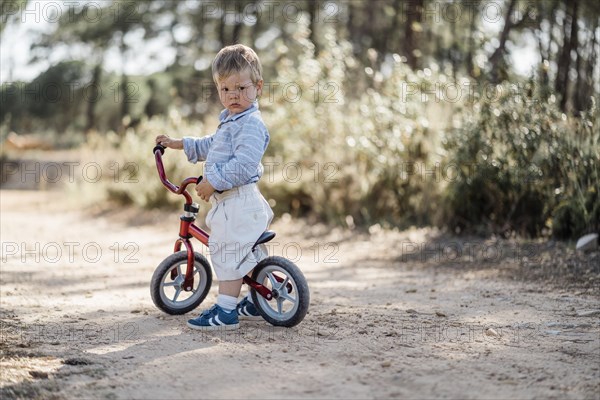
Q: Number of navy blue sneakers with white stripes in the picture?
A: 2